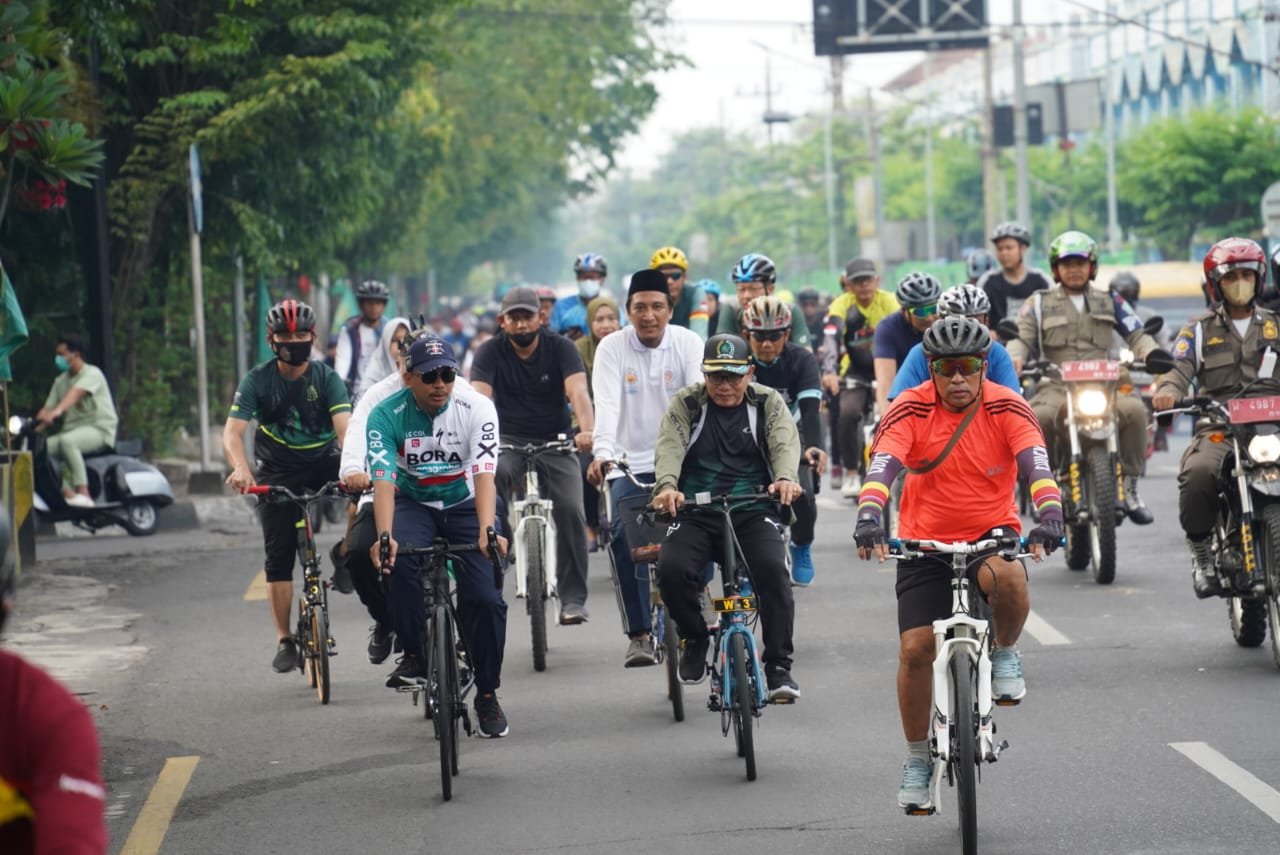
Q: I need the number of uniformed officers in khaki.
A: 2